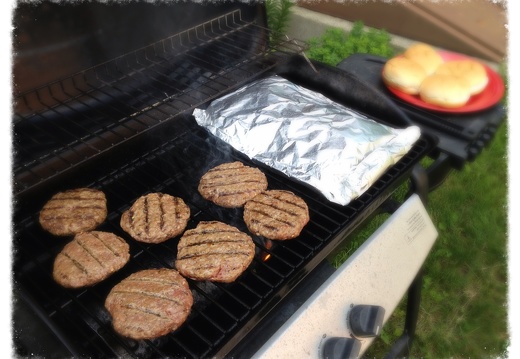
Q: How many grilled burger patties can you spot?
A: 7